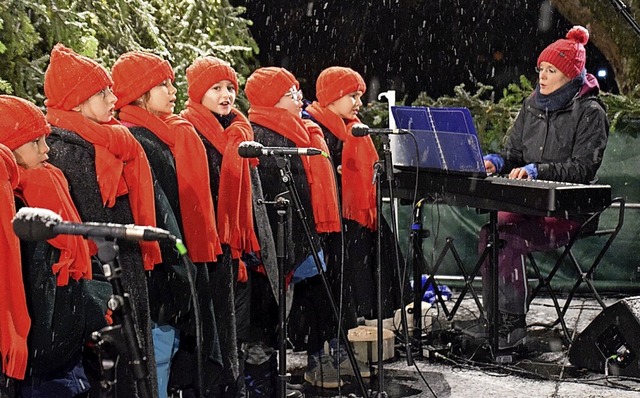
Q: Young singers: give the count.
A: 6